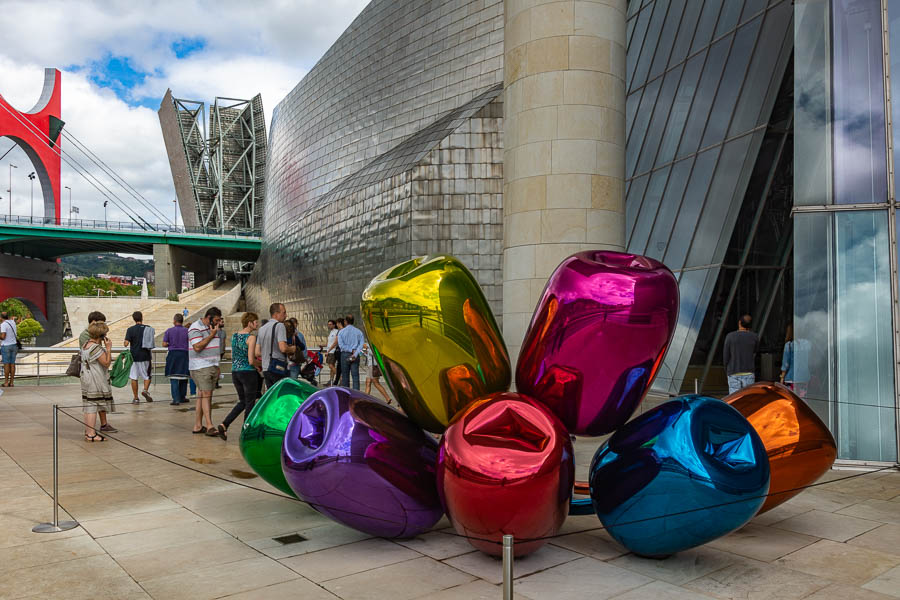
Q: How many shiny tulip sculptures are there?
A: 7